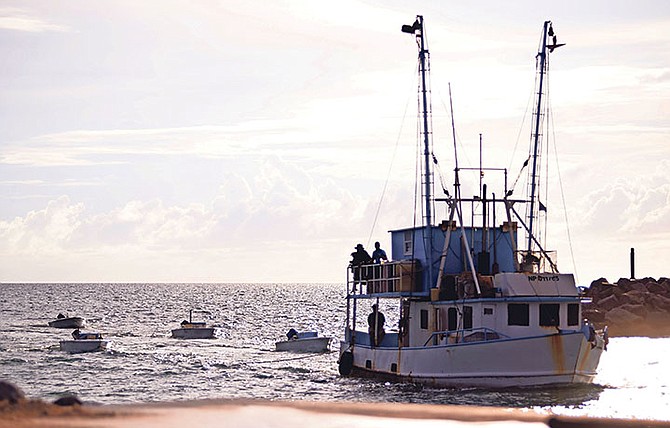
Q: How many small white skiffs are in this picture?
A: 4